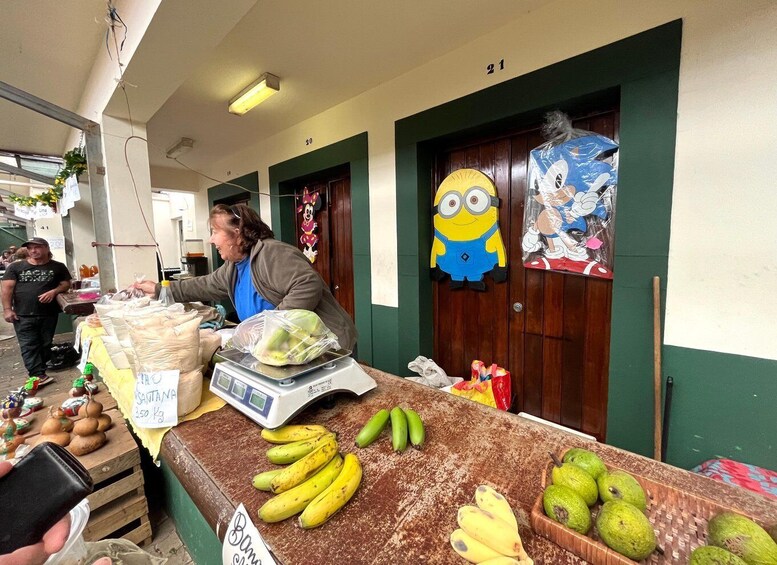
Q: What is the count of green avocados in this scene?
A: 7